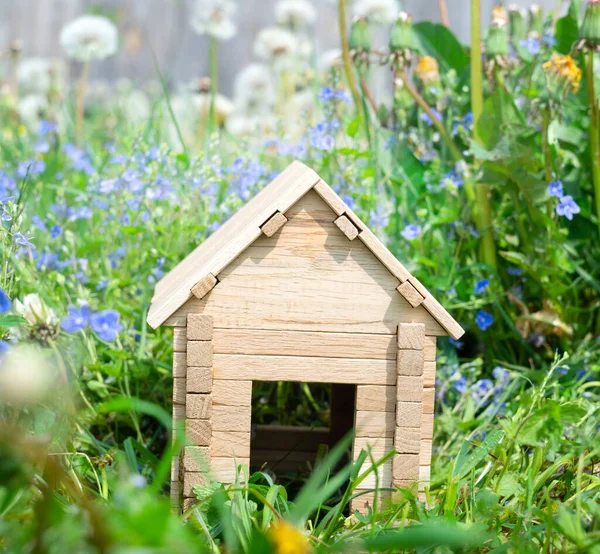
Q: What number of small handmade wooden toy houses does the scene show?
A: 1